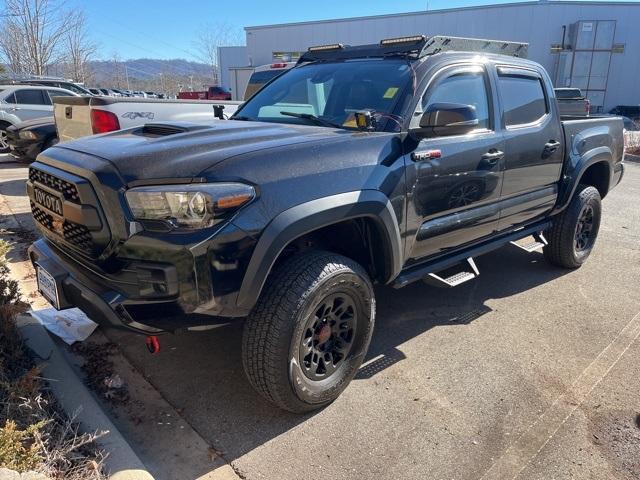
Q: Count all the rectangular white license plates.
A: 1